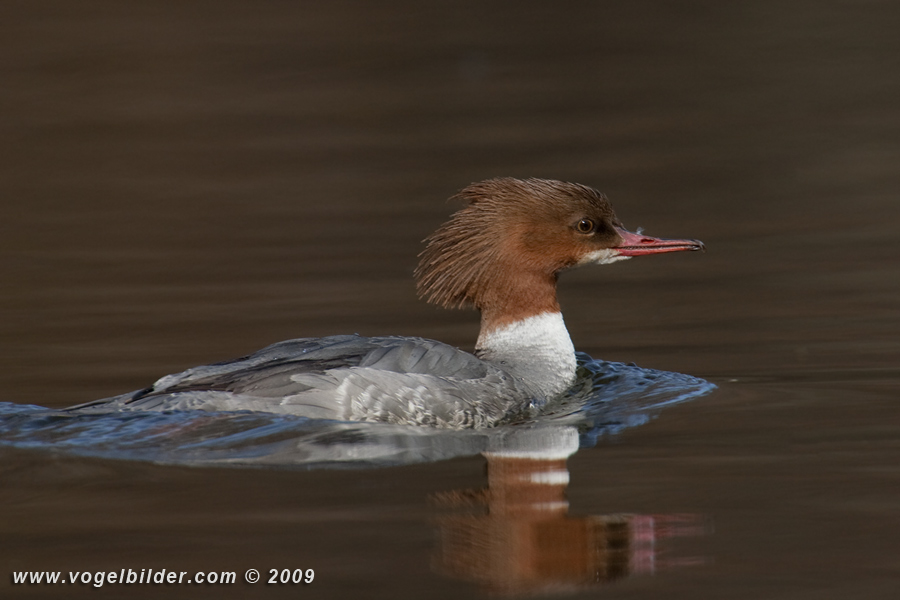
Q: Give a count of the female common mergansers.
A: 1